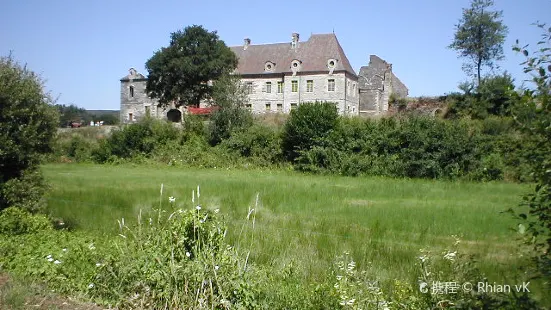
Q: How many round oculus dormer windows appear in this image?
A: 3